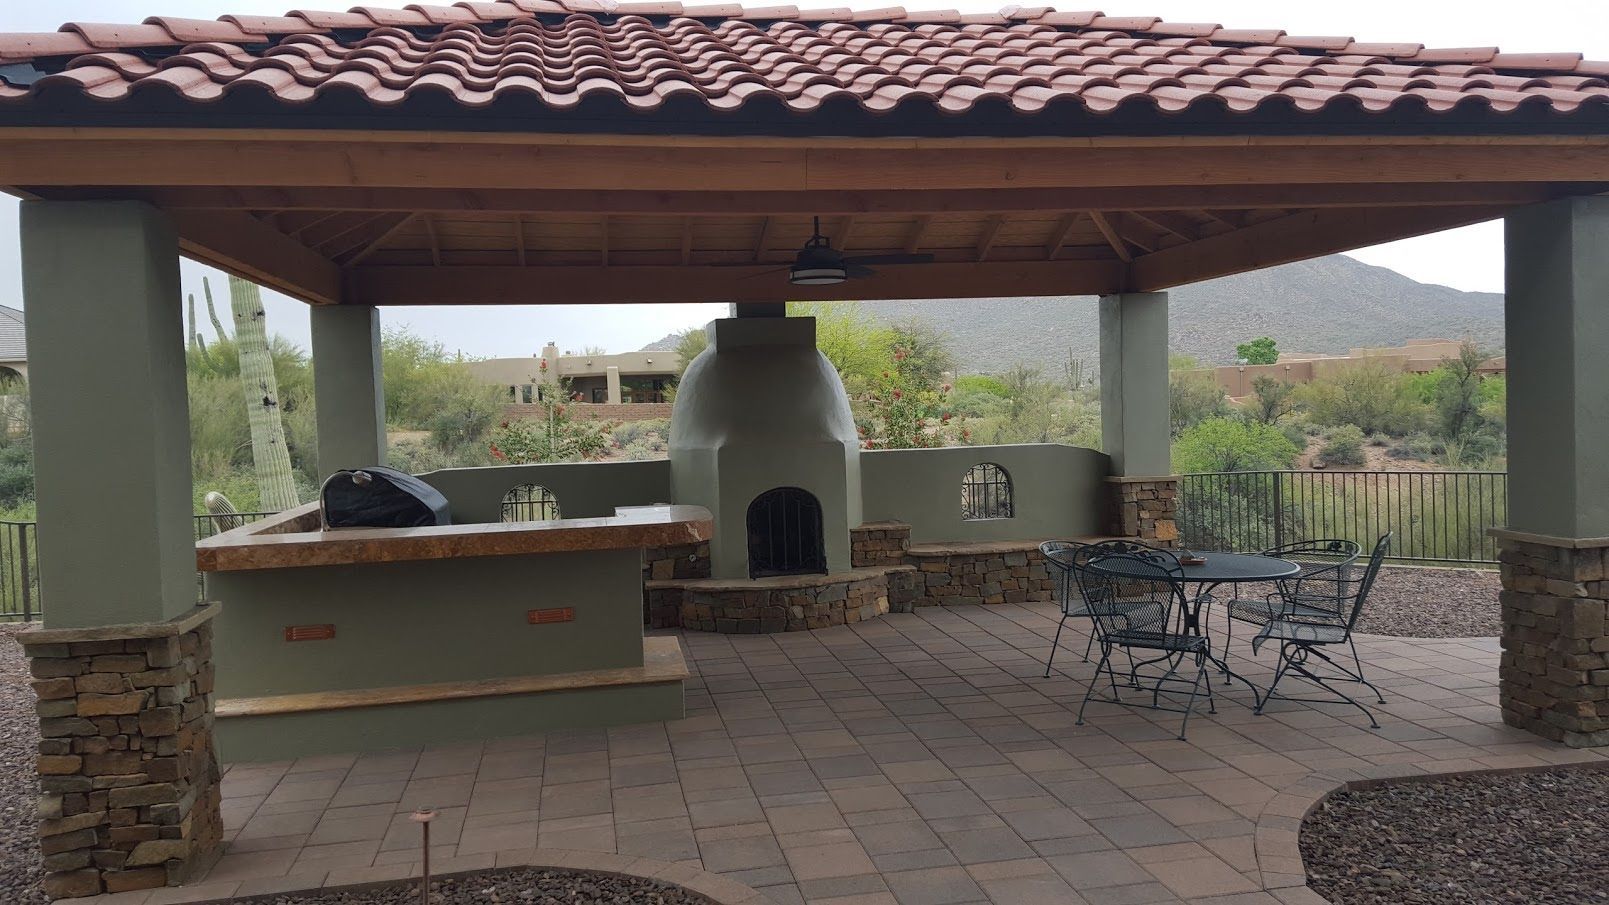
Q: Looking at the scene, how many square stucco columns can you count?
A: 4